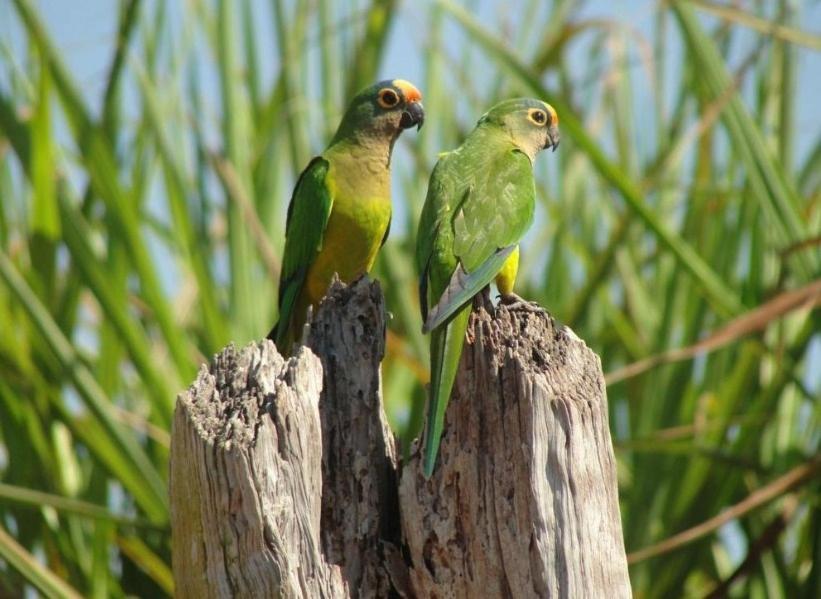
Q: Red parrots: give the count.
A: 0